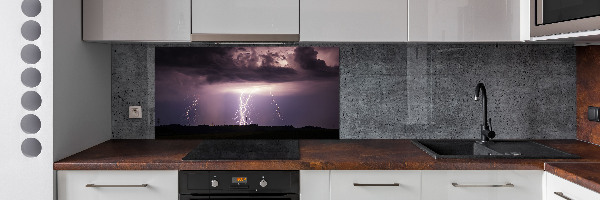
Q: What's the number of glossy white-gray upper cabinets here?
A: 4